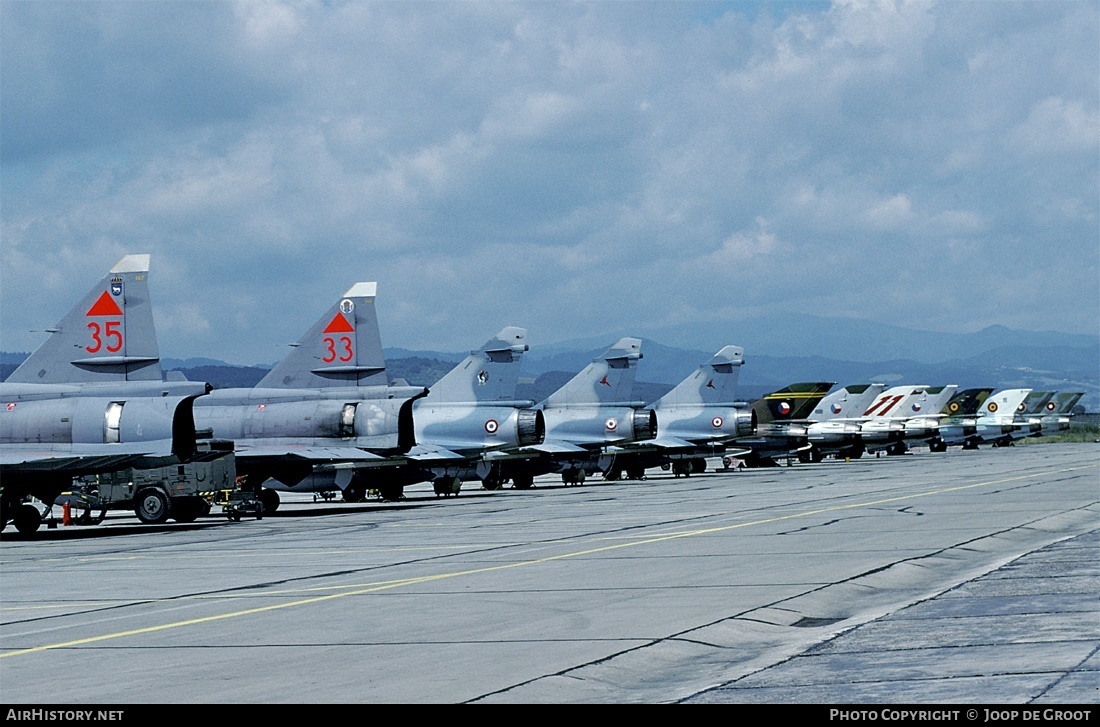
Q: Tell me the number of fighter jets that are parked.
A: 13